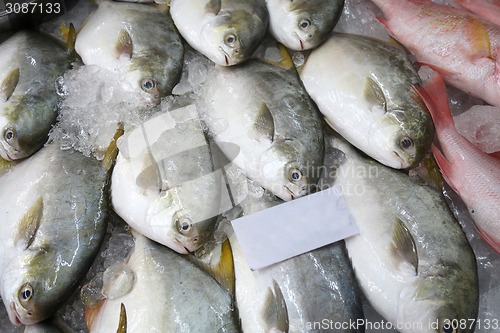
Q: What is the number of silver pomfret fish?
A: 11